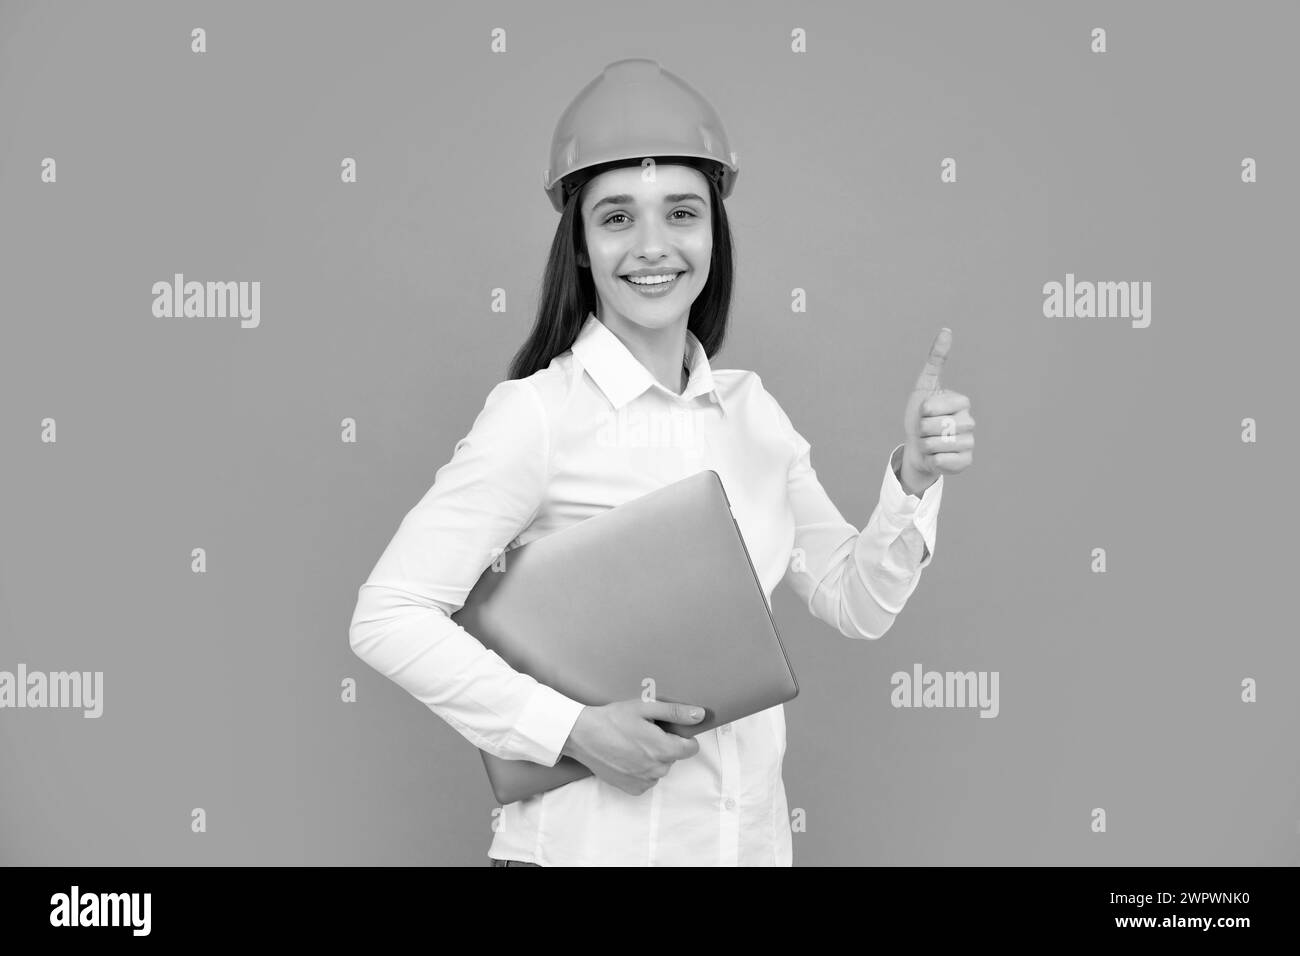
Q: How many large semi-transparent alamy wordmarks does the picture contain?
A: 5